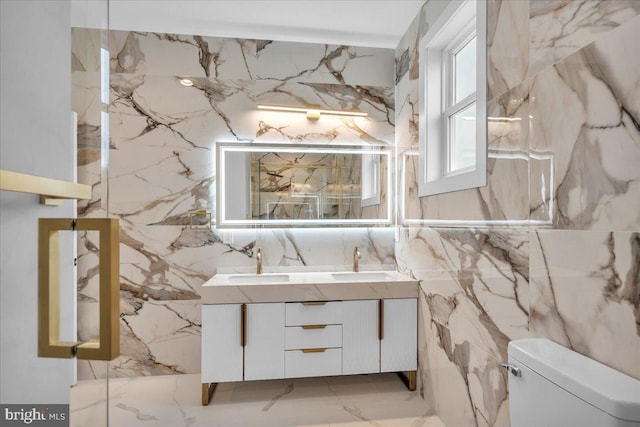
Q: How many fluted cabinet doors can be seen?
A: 4